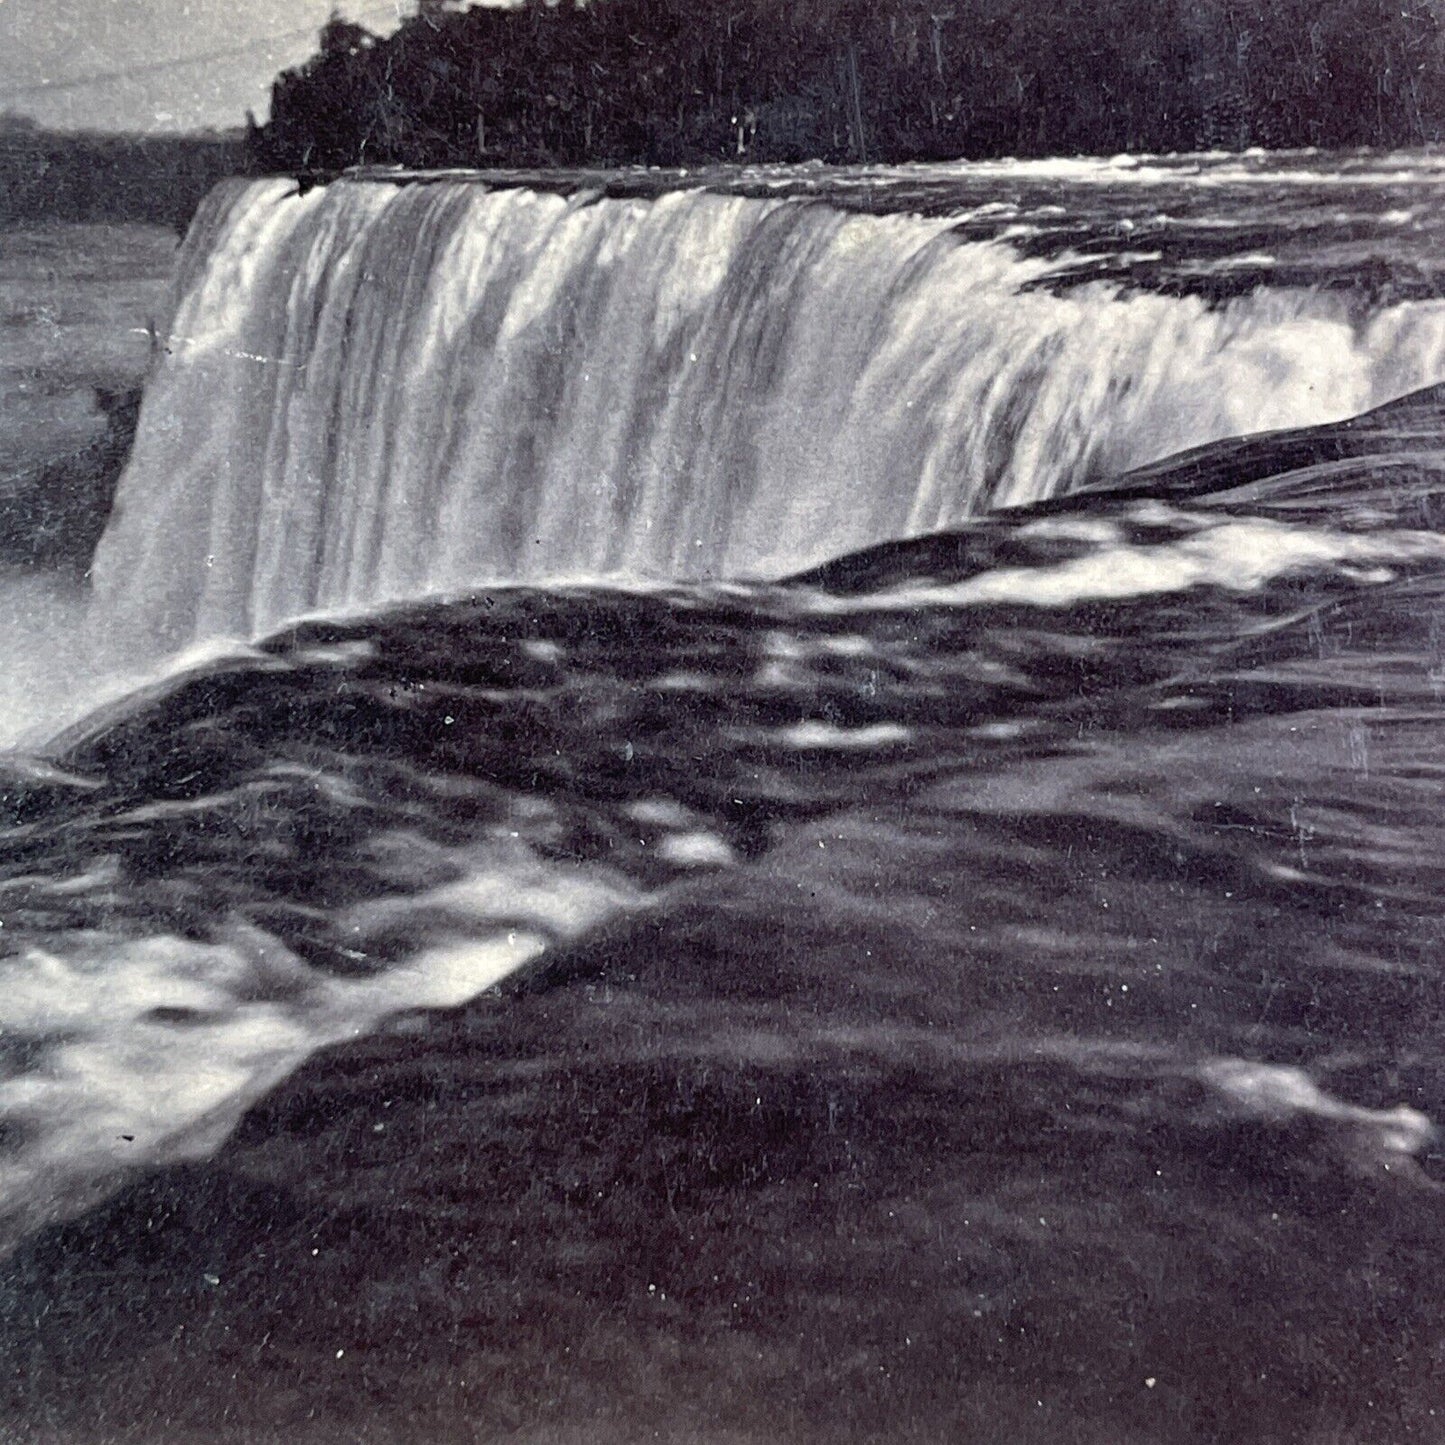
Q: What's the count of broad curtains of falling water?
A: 1